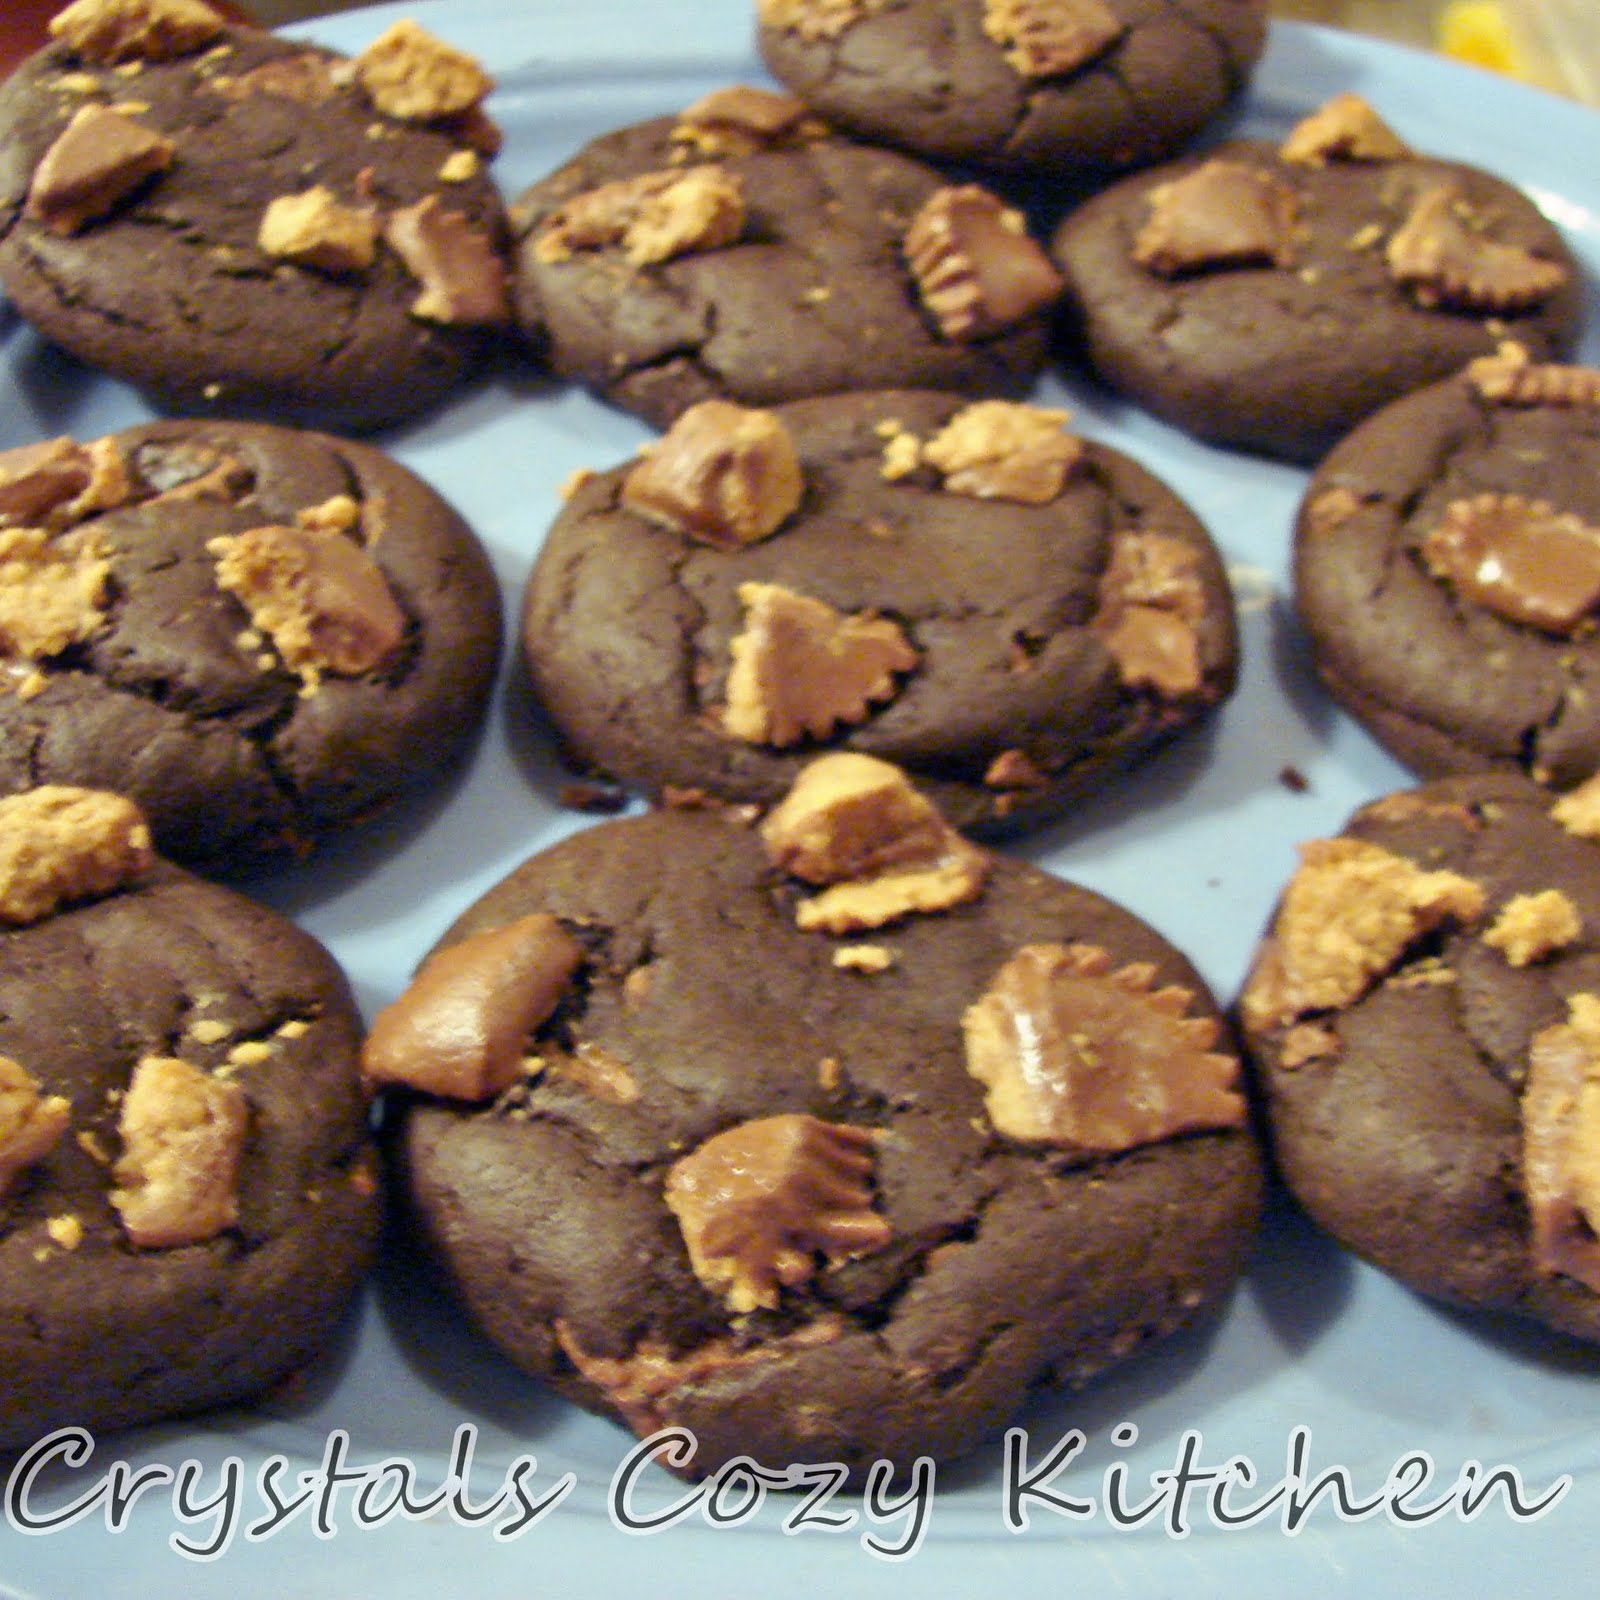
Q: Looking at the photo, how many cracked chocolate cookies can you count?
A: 10